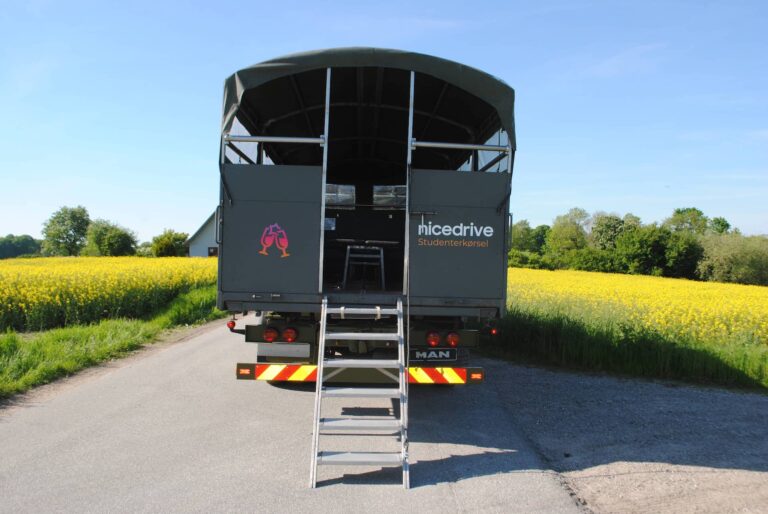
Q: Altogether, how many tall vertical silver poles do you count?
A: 2